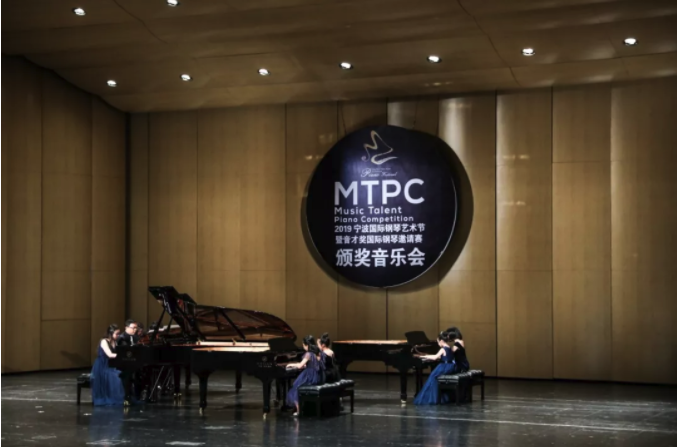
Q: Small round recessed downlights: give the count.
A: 9